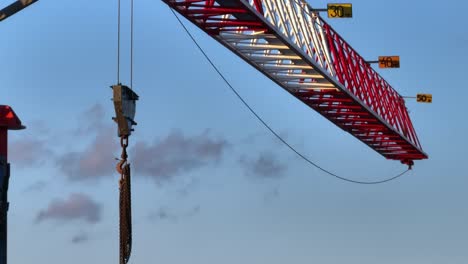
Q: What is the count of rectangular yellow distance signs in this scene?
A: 3